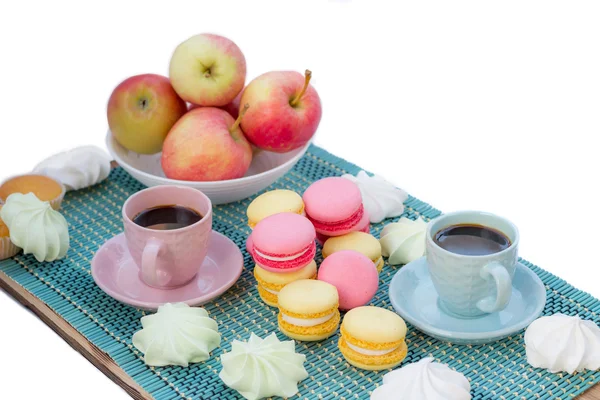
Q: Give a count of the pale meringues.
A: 8